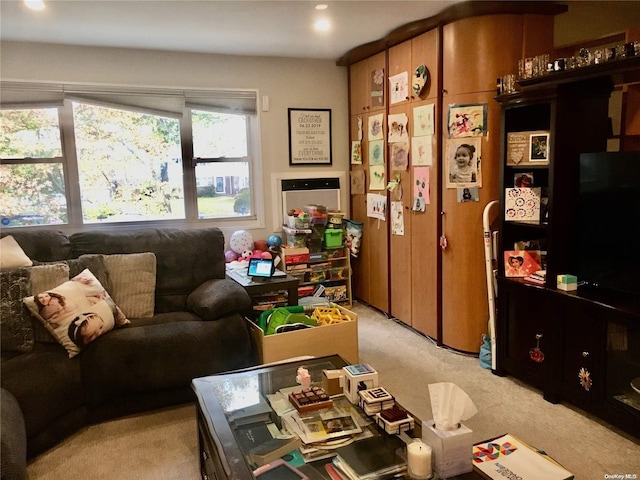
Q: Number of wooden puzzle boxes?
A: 1